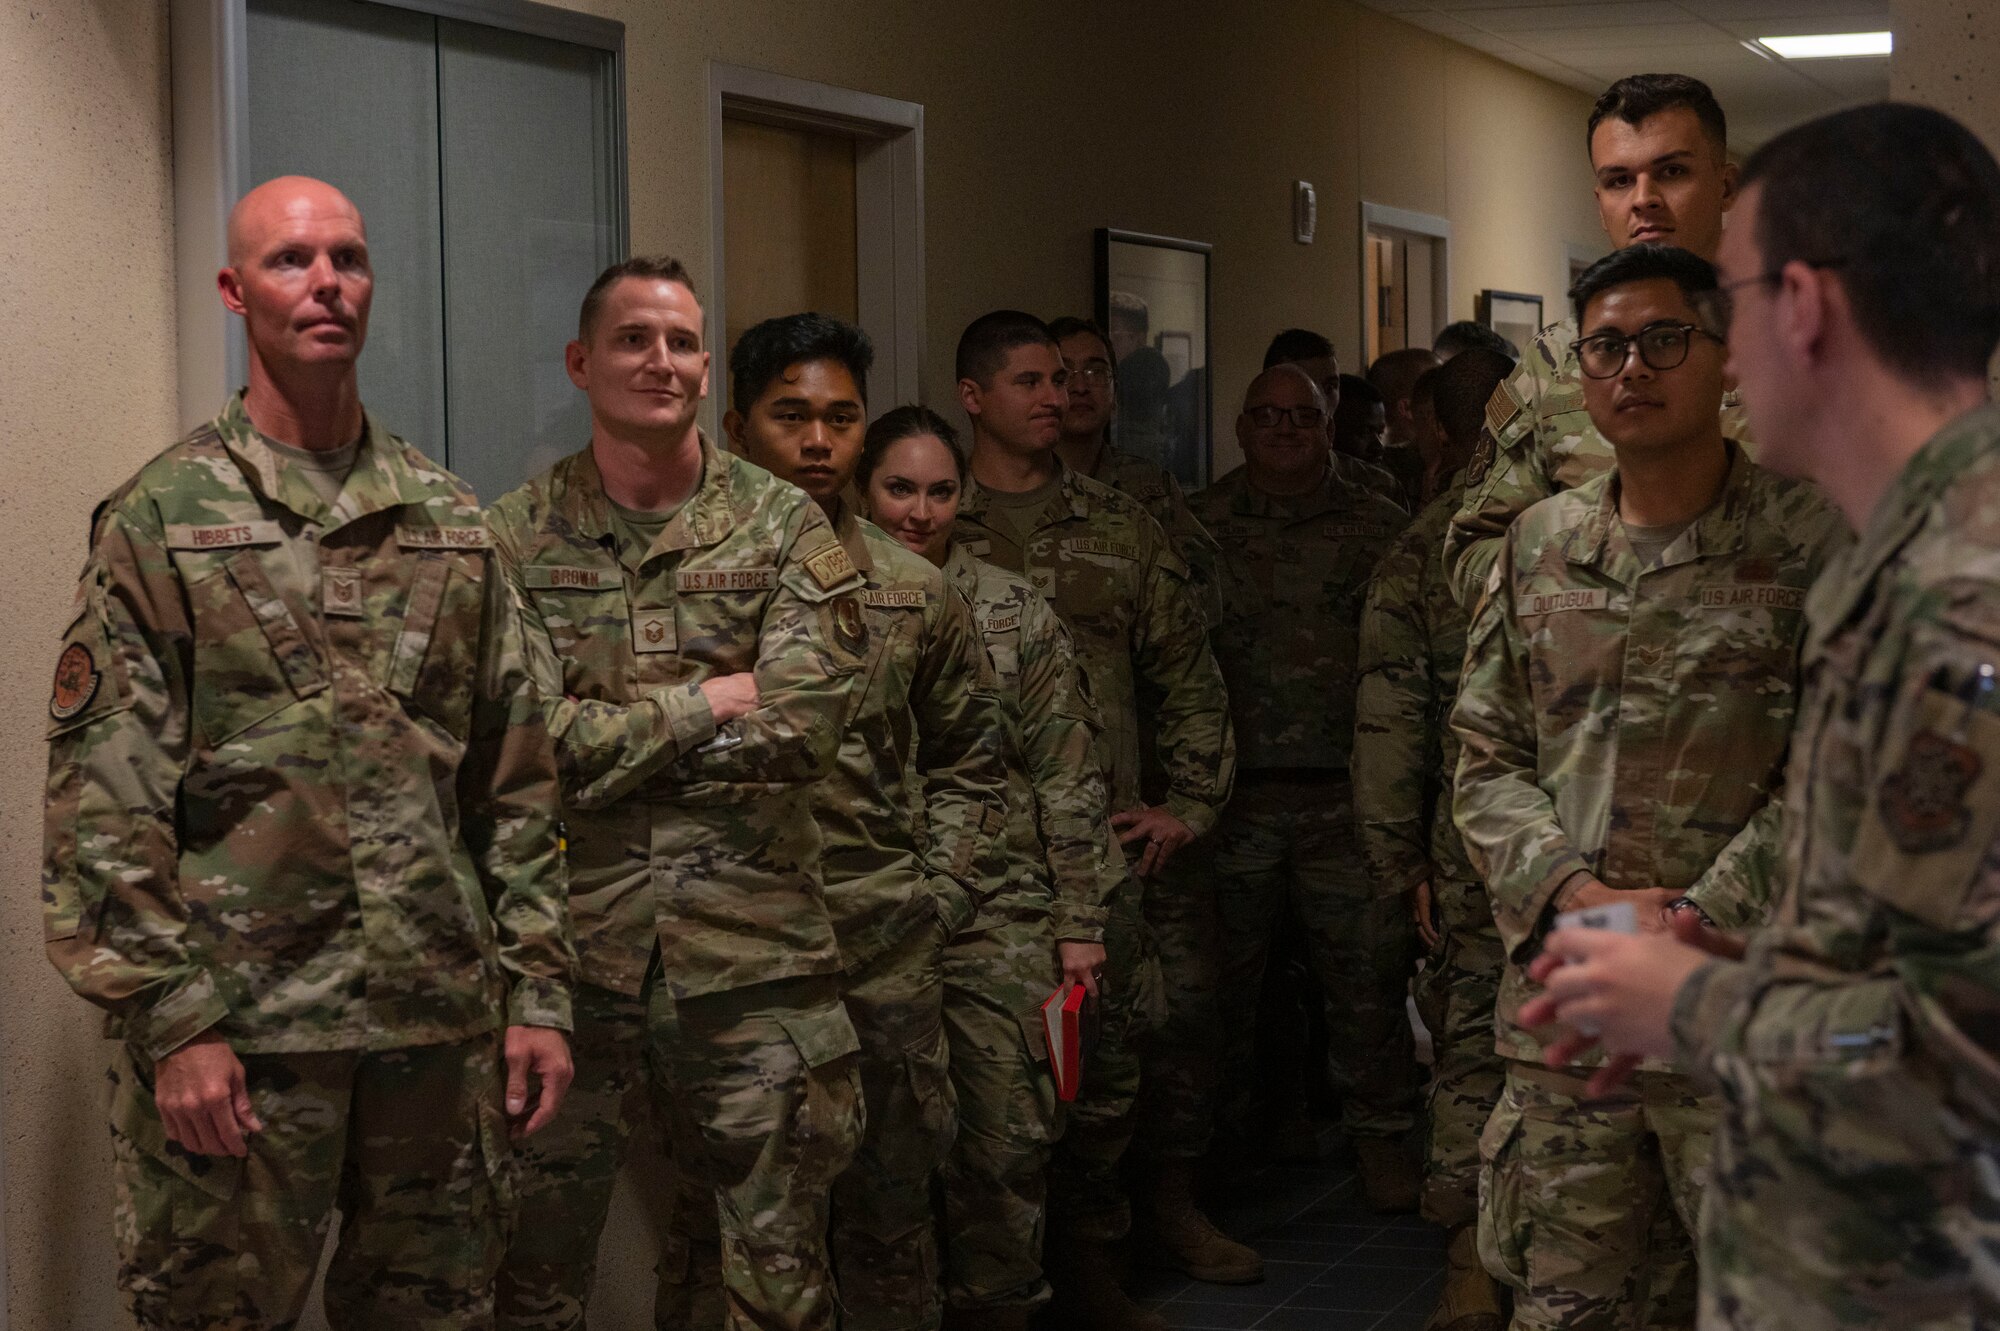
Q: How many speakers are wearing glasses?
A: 1